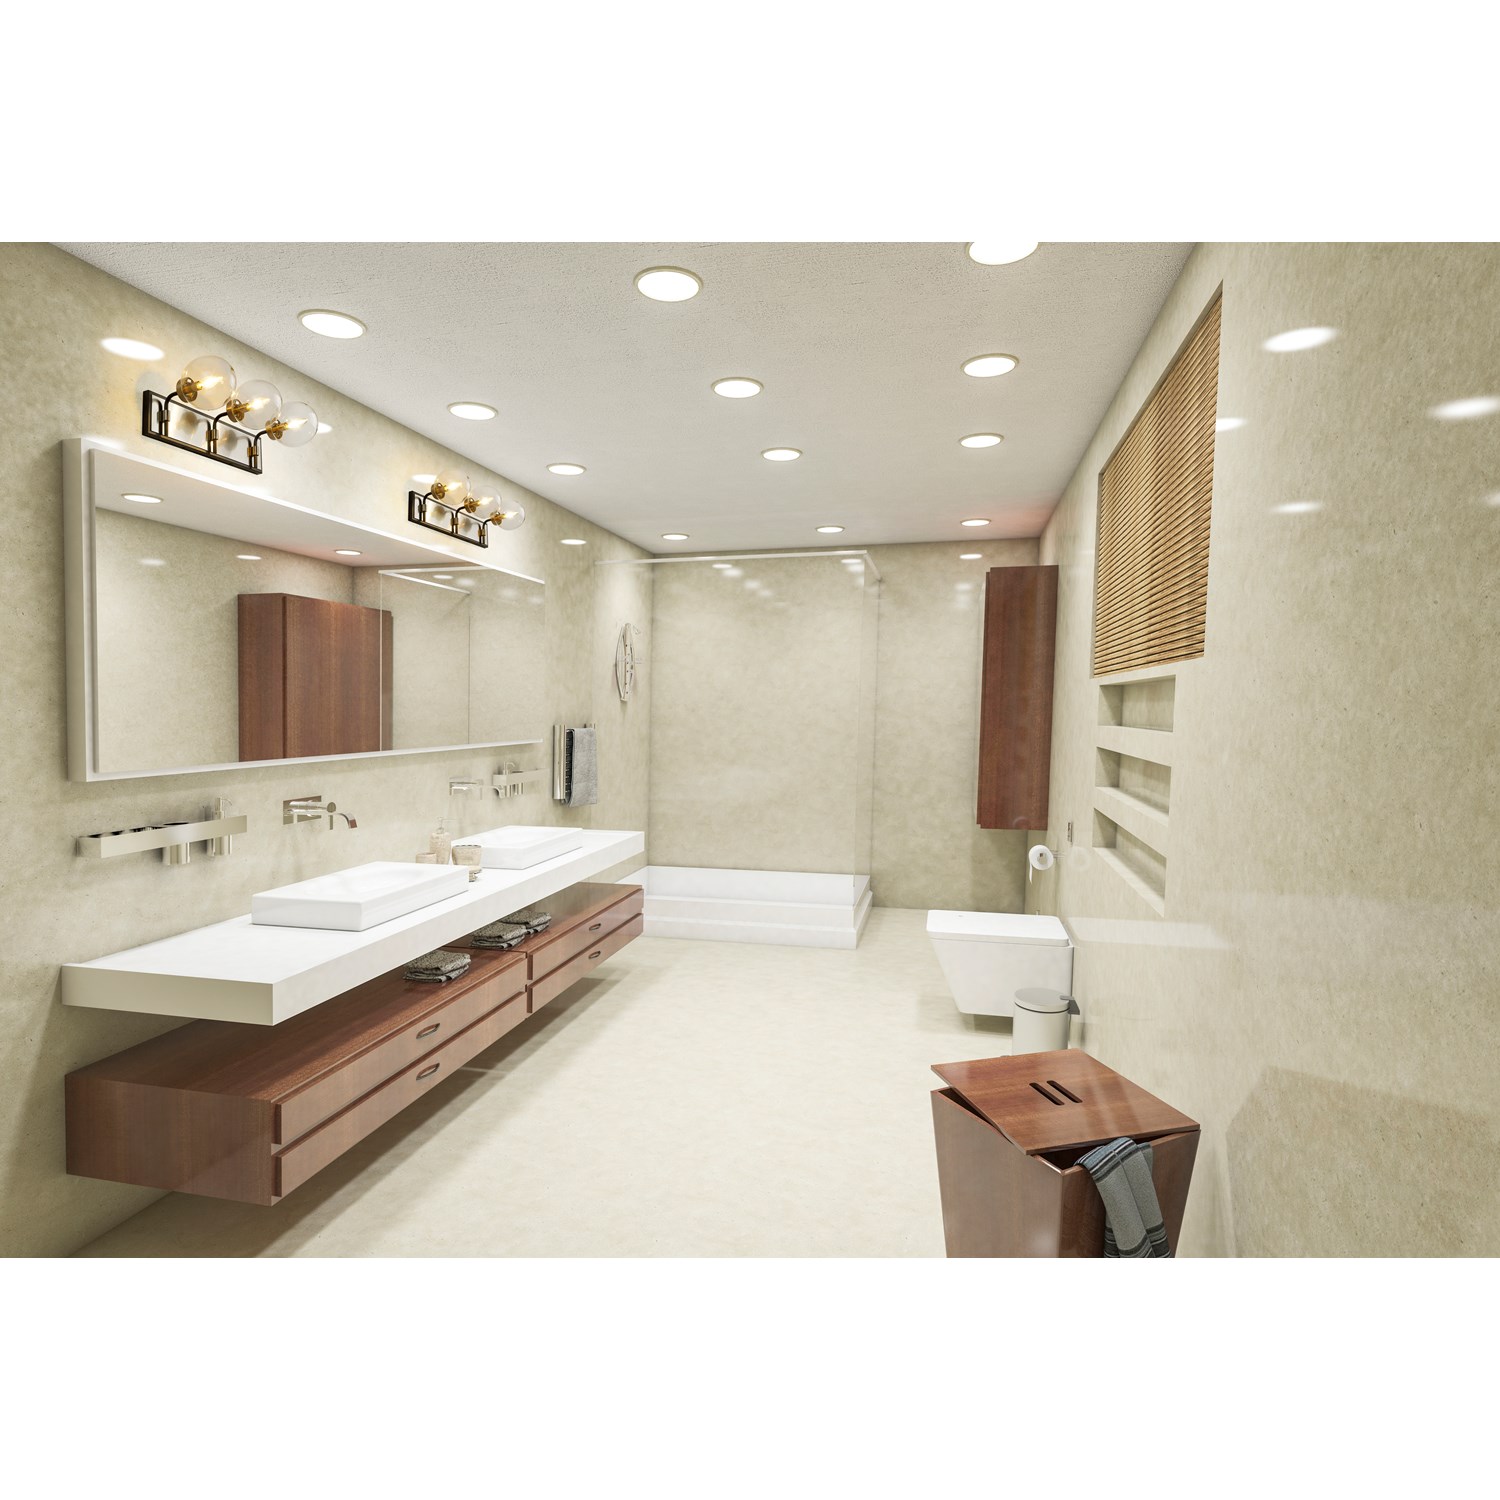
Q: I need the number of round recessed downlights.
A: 12